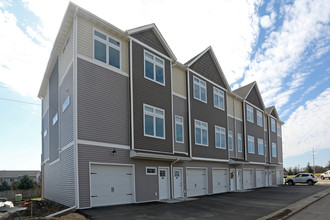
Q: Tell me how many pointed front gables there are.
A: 4